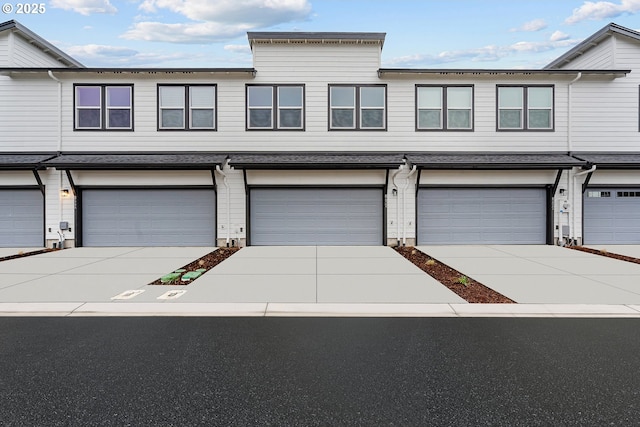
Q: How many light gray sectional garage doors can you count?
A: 5